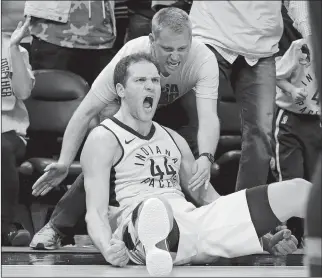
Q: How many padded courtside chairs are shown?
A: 2